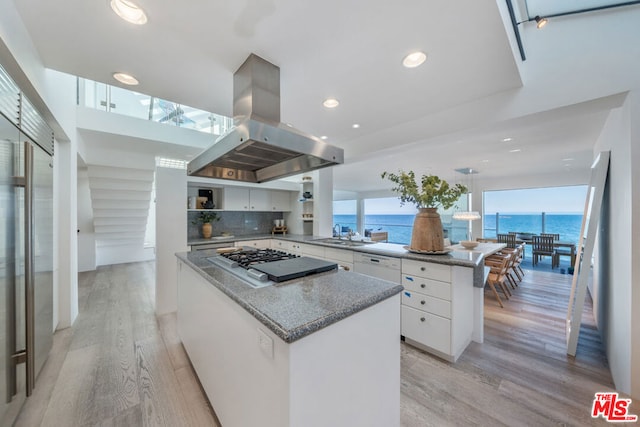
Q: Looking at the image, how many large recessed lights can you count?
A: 4